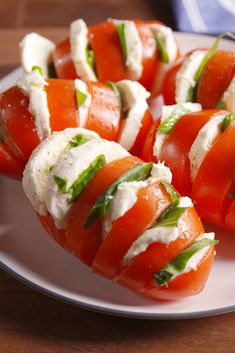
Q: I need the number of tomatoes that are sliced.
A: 5